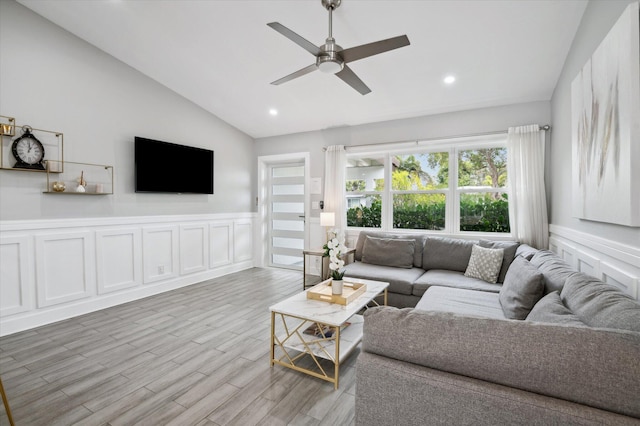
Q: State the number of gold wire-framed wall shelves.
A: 3